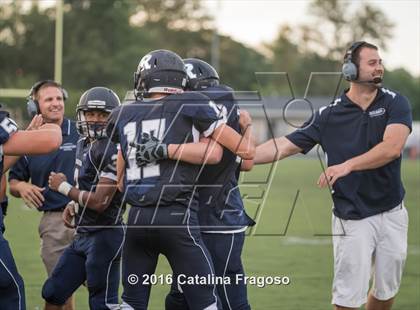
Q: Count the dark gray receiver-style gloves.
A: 1